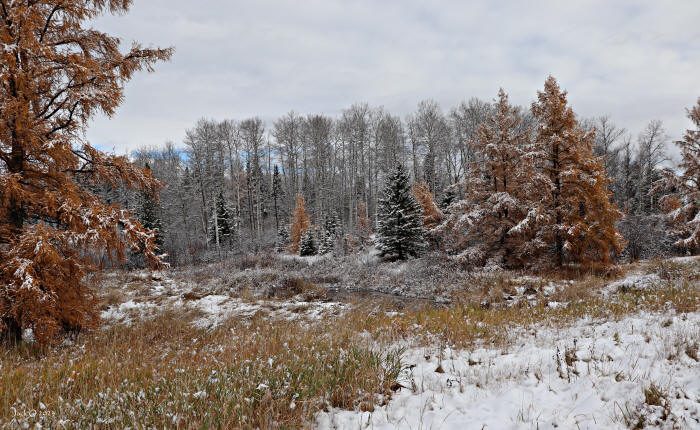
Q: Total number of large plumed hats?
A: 0